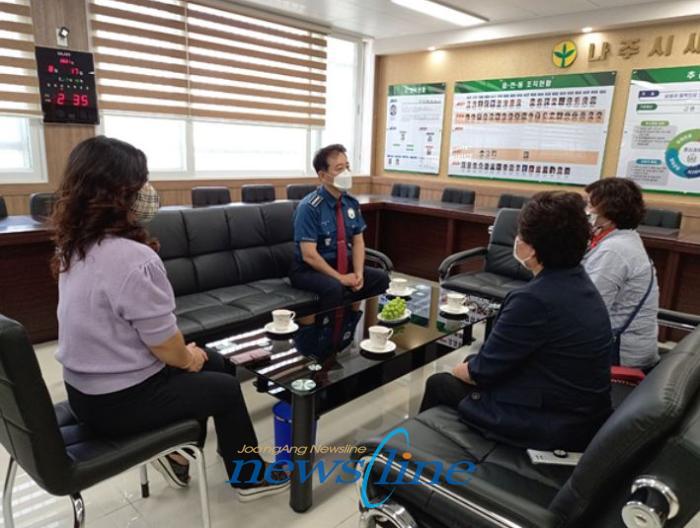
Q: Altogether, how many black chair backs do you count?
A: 12